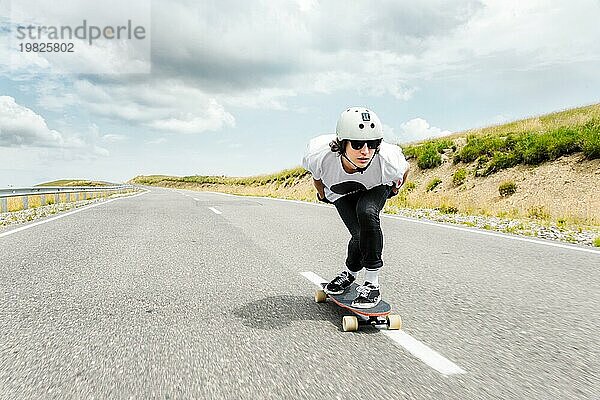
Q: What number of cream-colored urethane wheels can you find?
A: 3